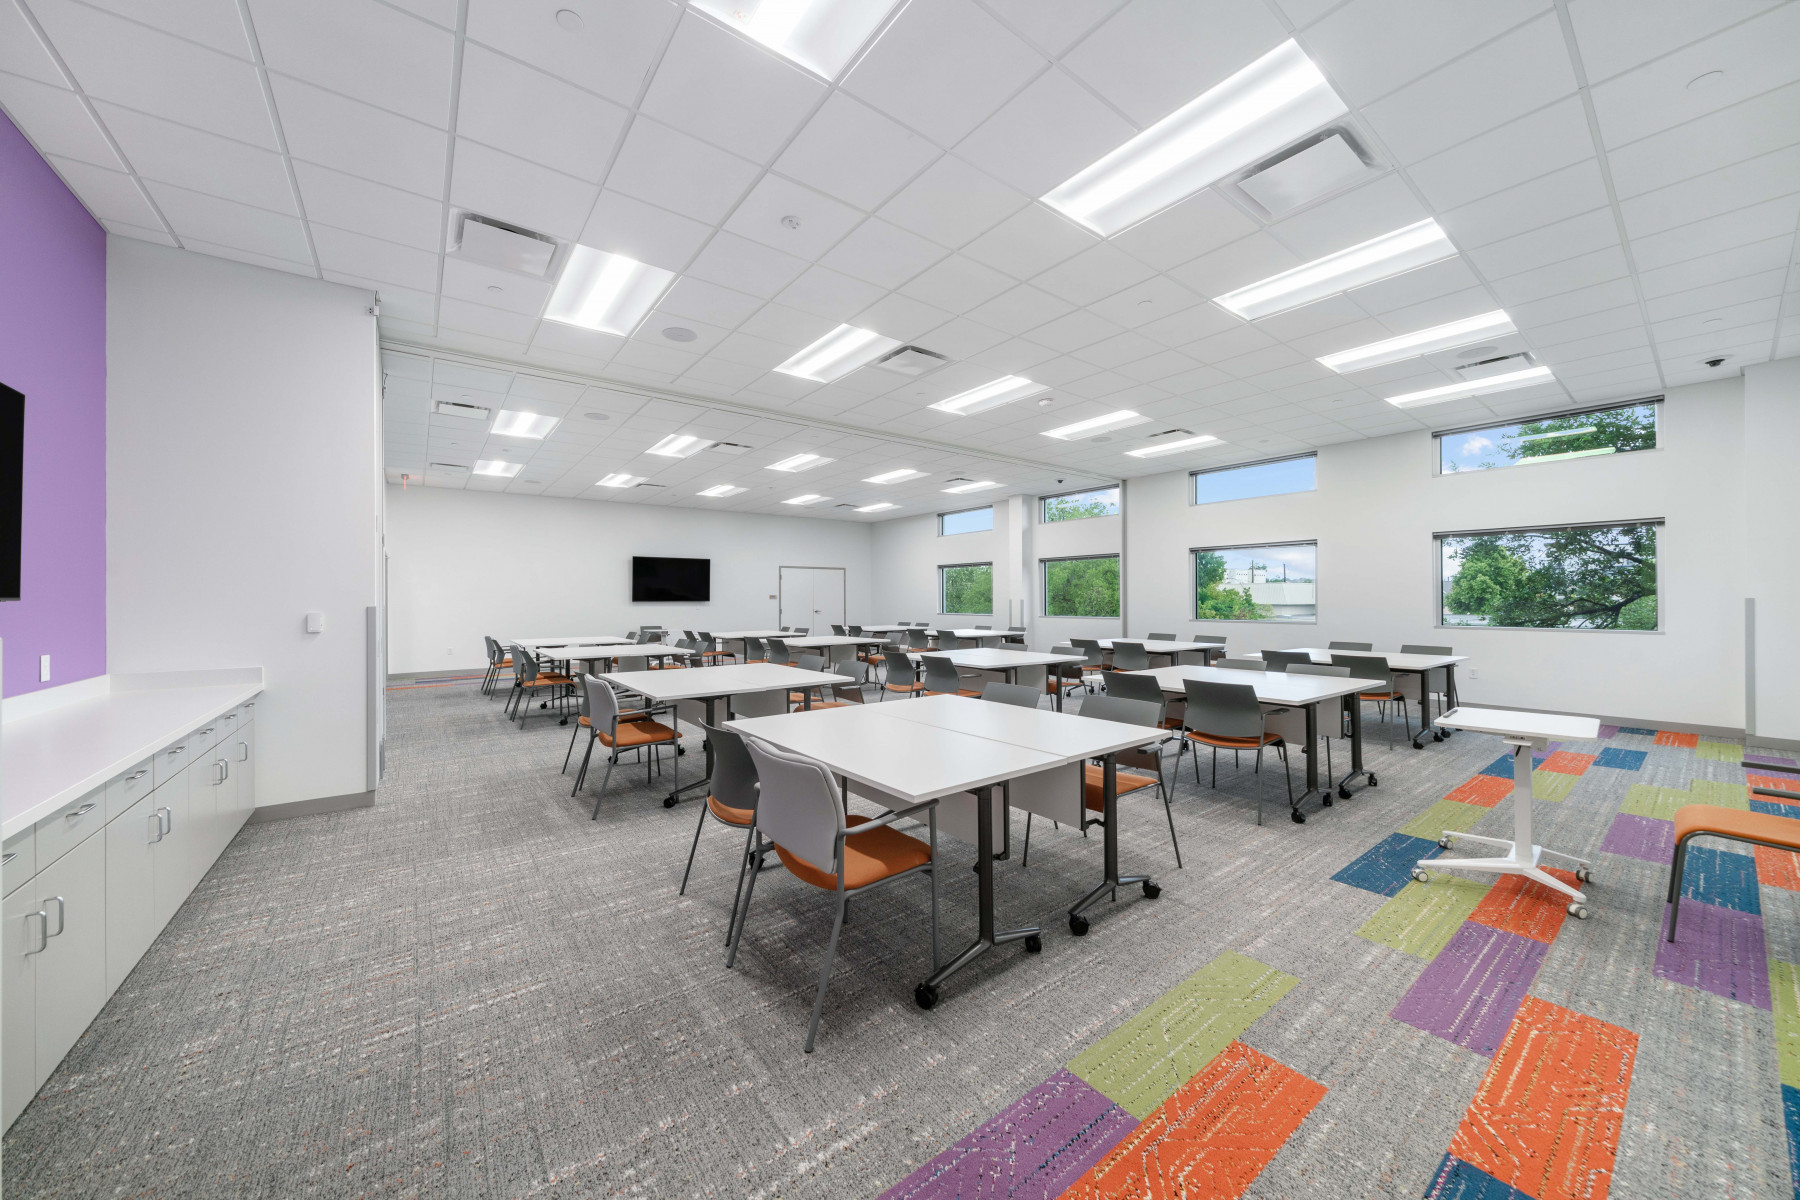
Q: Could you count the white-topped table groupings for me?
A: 12